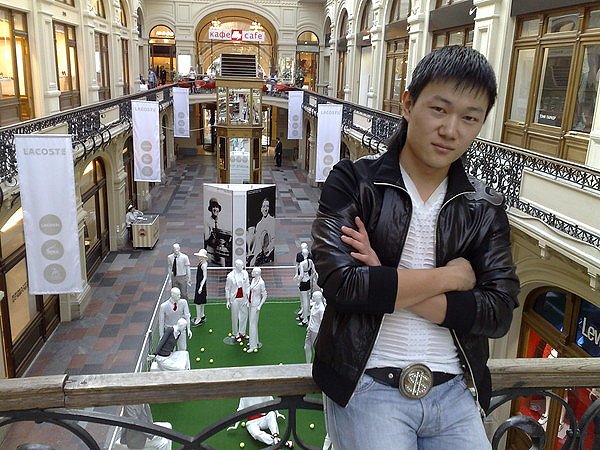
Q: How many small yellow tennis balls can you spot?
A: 11